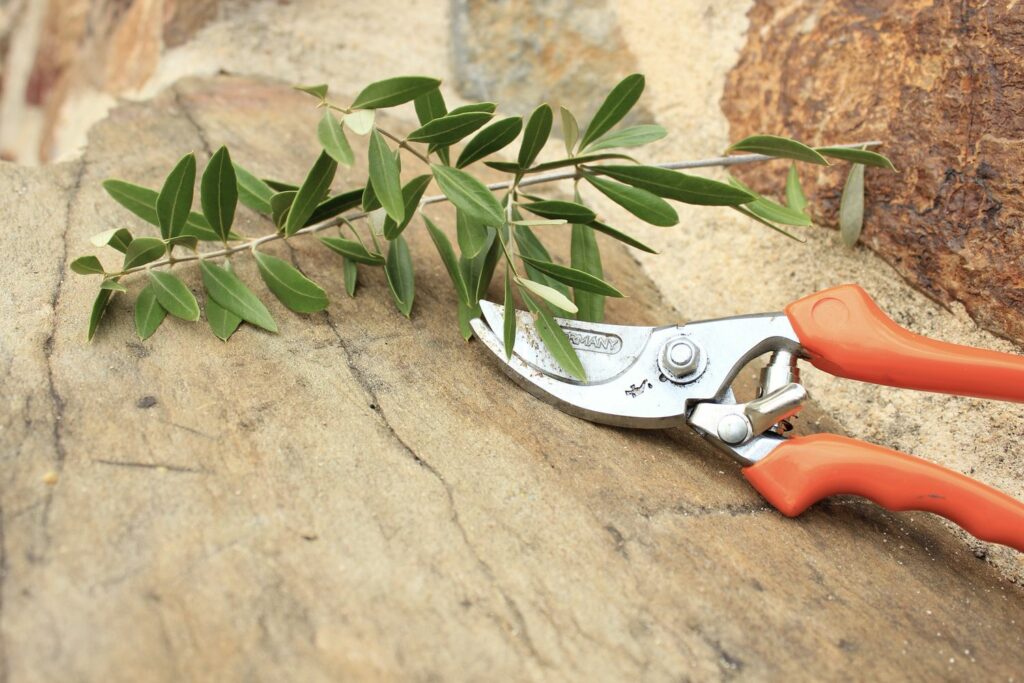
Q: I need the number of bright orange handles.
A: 2